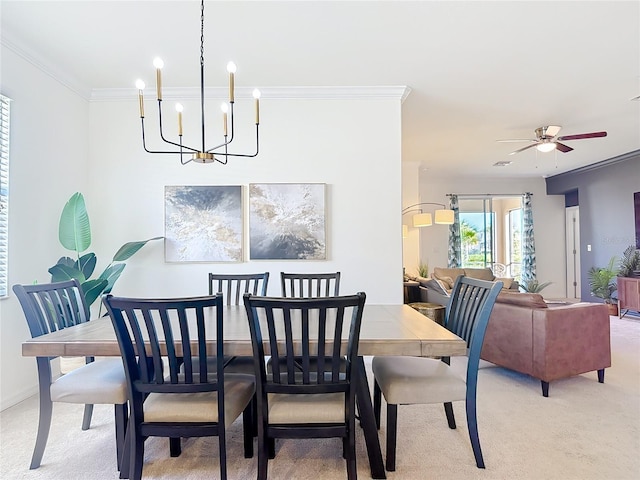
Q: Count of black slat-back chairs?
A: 6